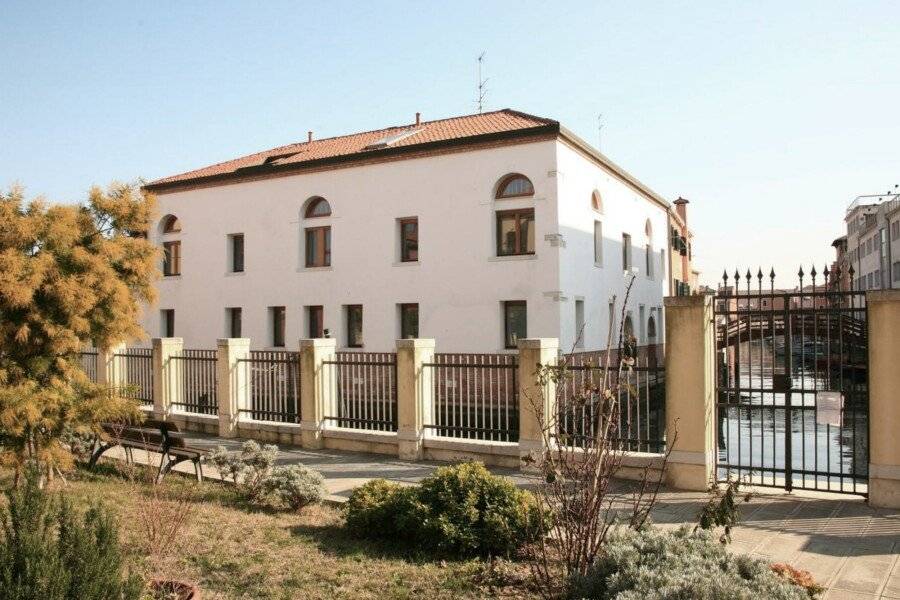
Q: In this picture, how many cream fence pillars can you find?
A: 8